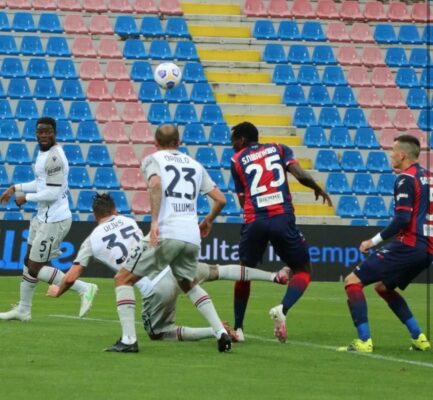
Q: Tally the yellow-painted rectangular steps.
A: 10